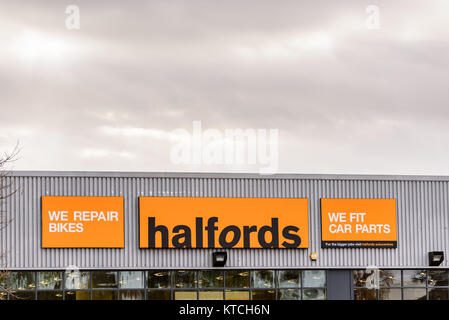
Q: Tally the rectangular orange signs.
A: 3